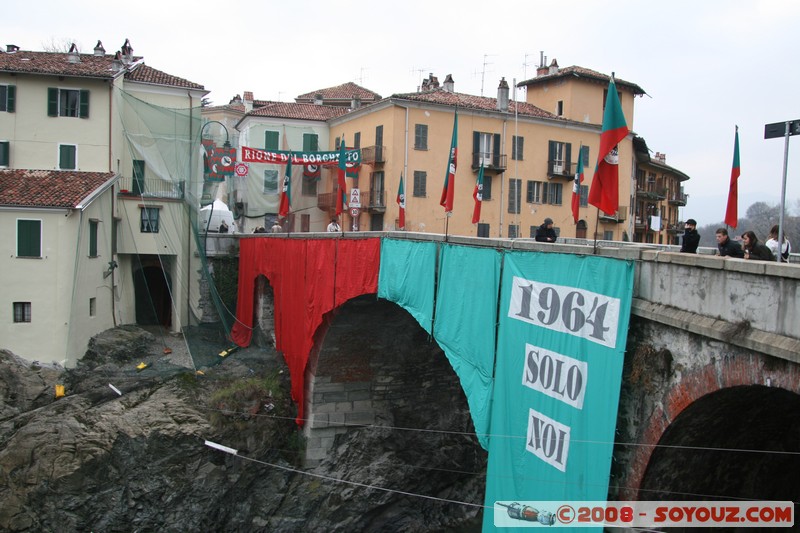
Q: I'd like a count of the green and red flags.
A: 8